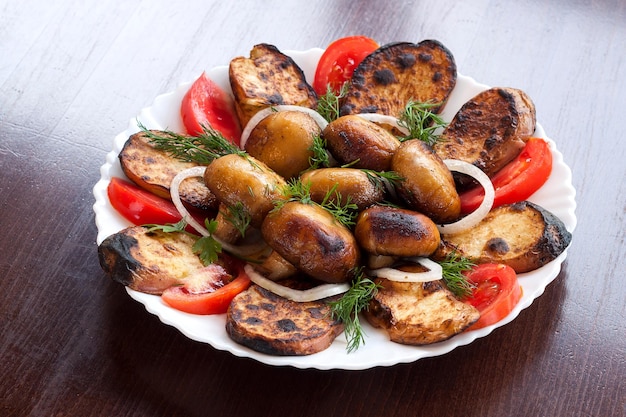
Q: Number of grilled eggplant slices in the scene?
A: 8